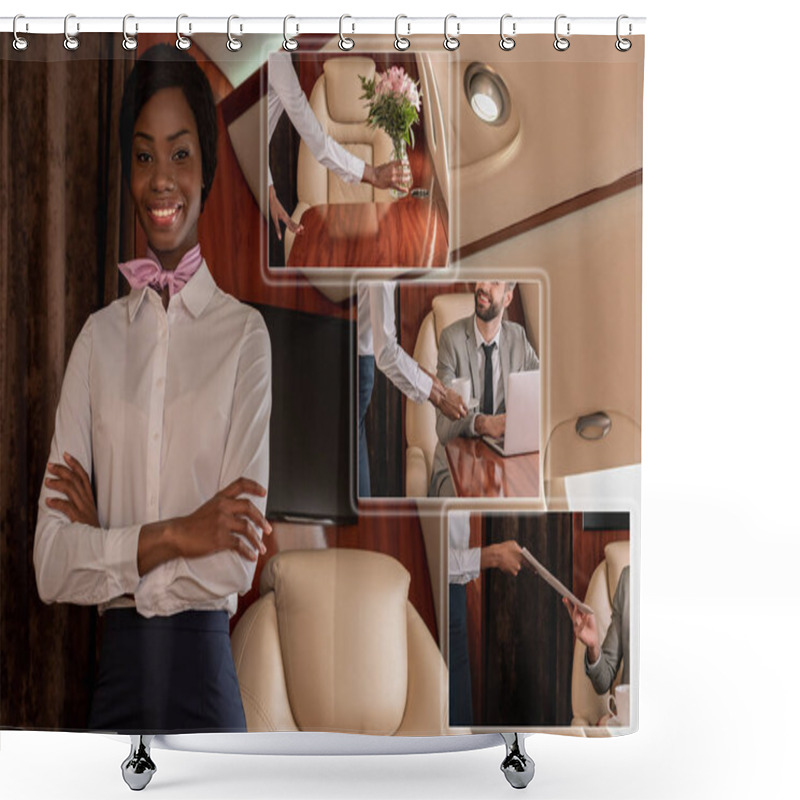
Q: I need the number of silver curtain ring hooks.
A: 12